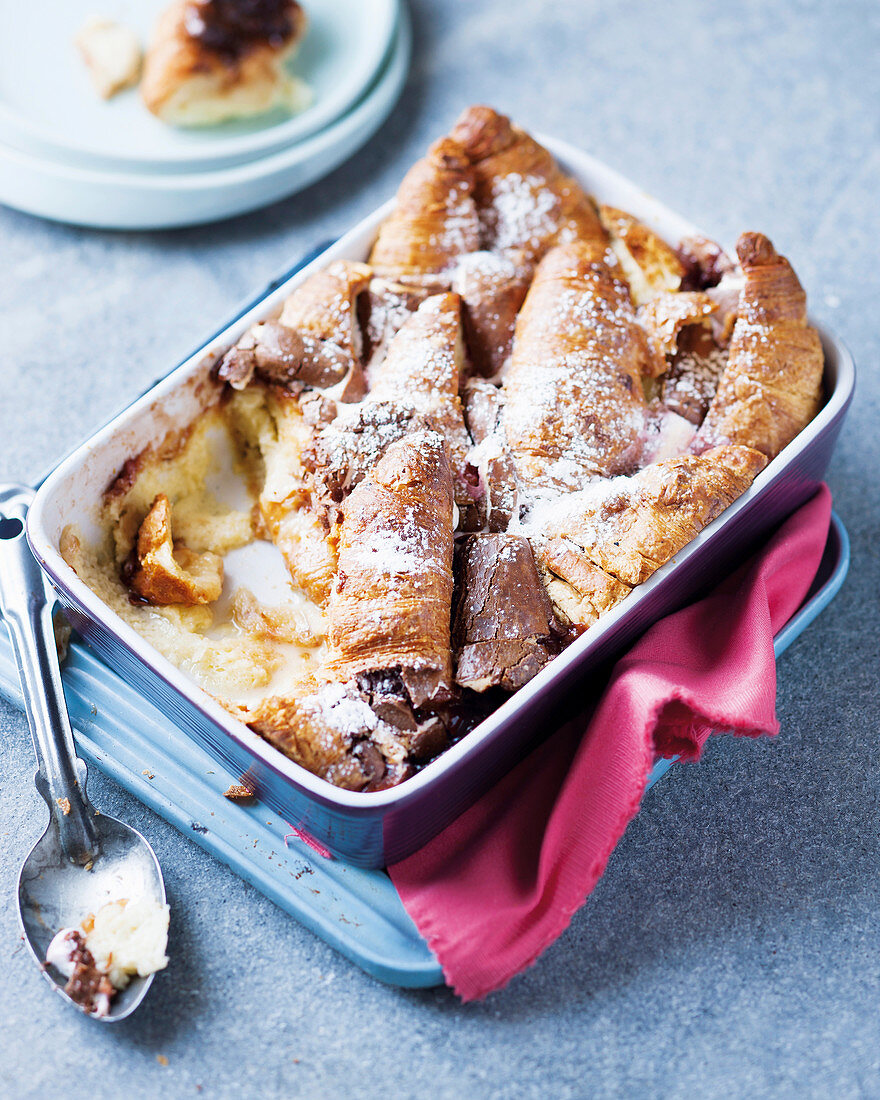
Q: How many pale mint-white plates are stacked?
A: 2